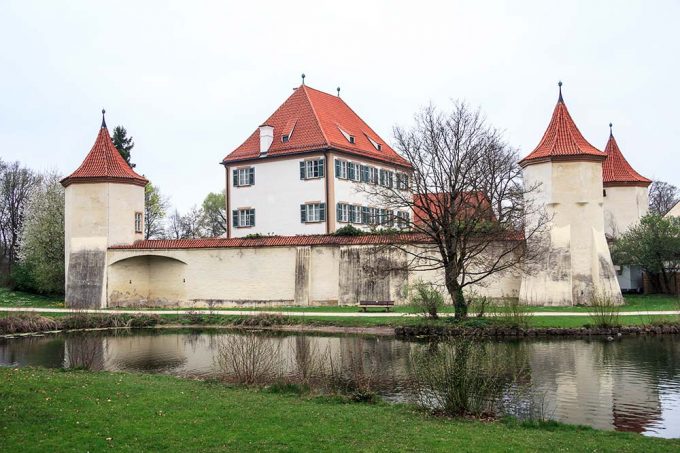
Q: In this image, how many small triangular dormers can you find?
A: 3